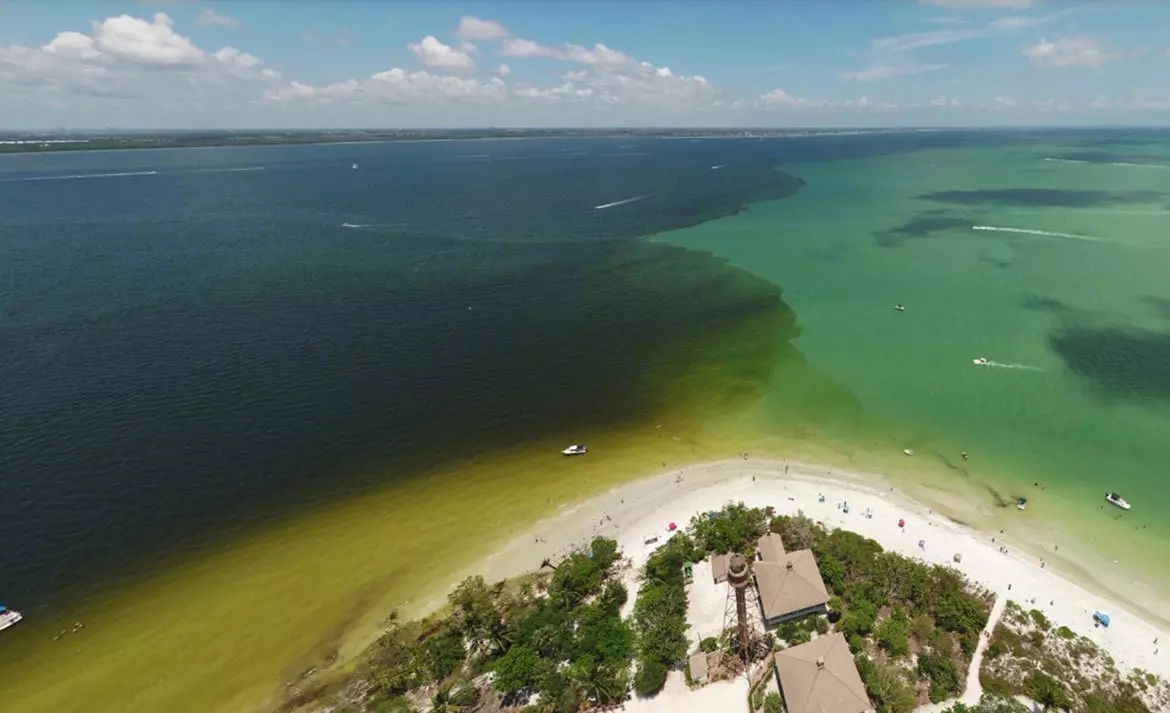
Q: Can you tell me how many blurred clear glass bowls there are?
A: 0